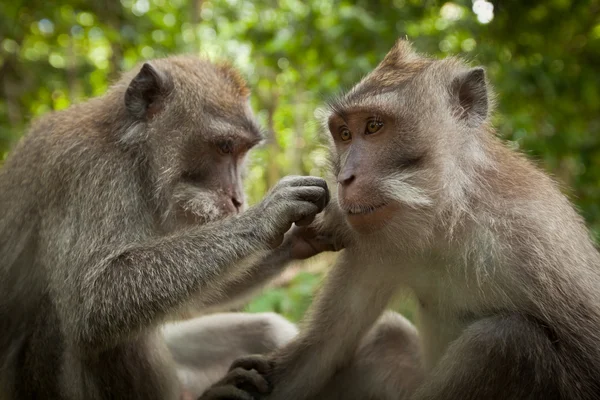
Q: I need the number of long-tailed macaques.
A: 2